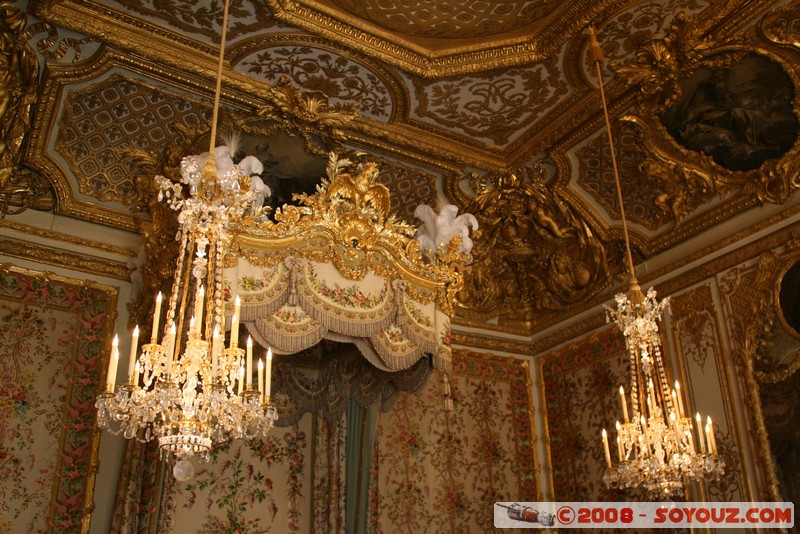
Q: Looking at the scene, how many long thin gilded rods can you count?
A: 2